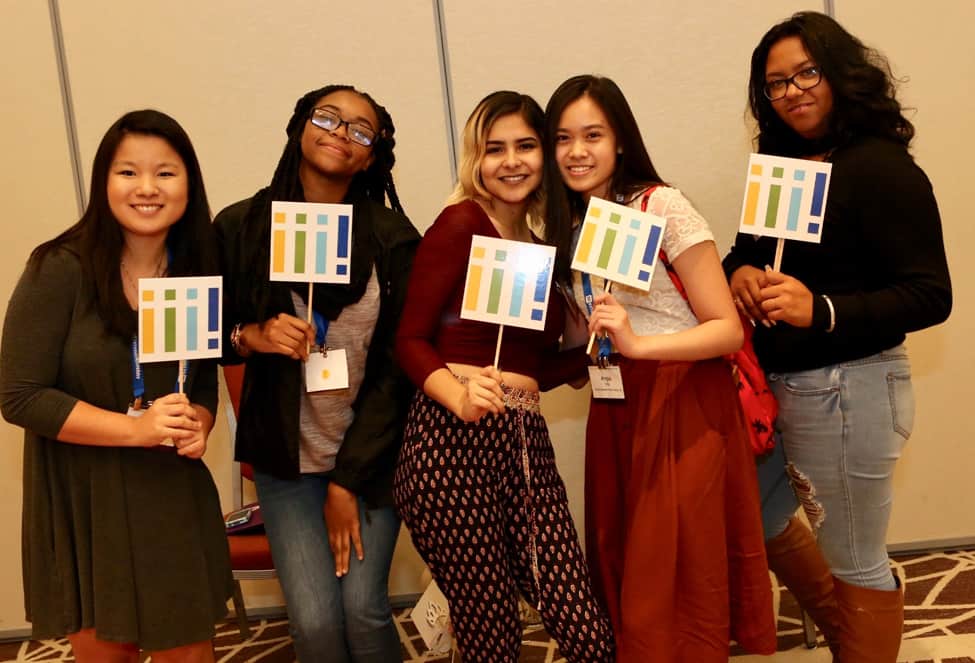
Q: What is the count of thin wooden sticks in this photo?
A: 5